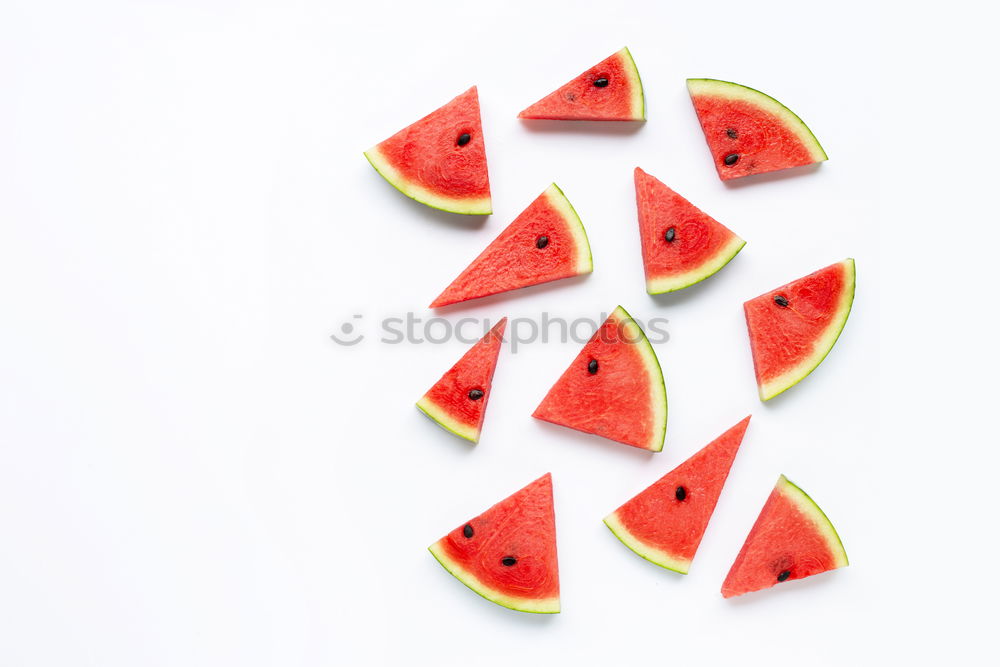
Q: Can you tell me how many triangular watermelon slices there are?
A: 11